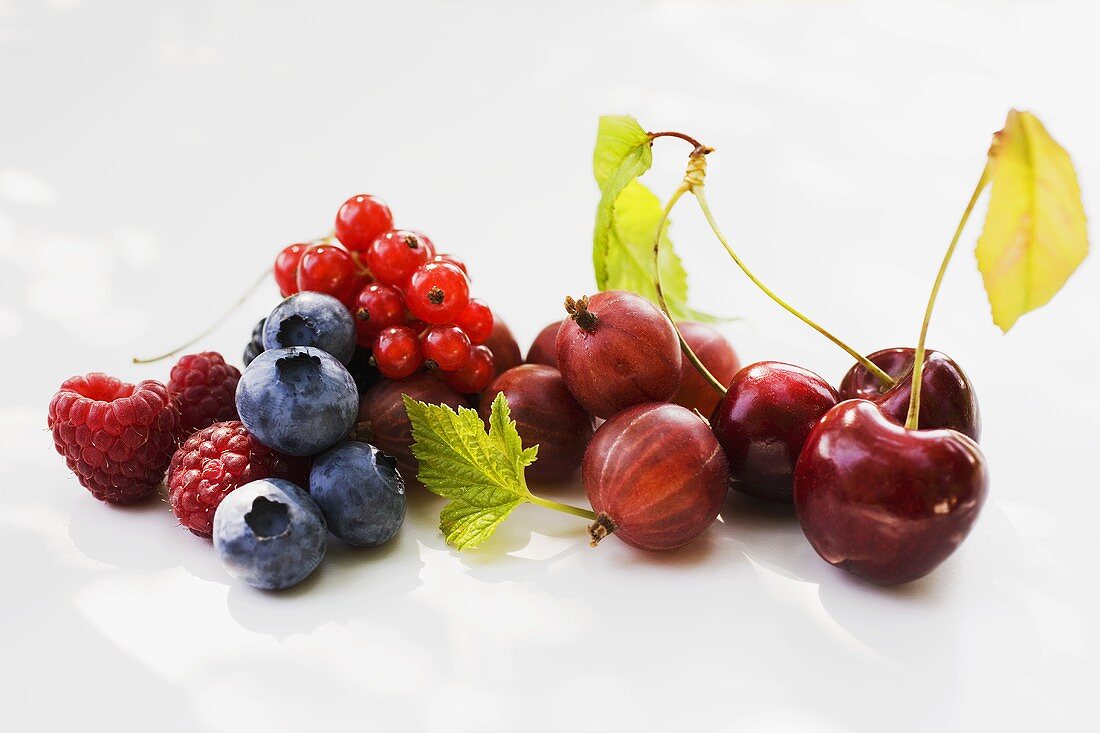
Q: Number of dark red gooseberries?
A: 7